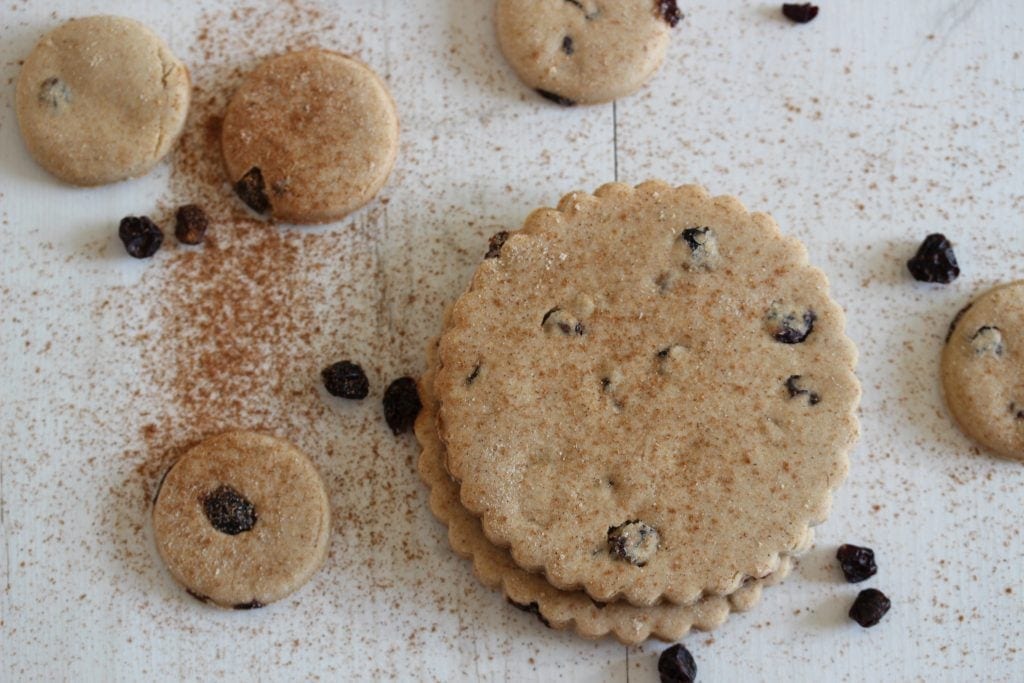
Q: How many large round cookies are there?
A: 2